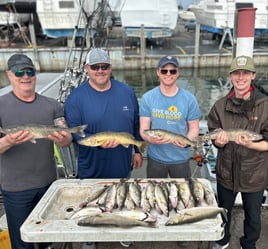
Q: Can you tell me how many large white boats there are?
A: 3